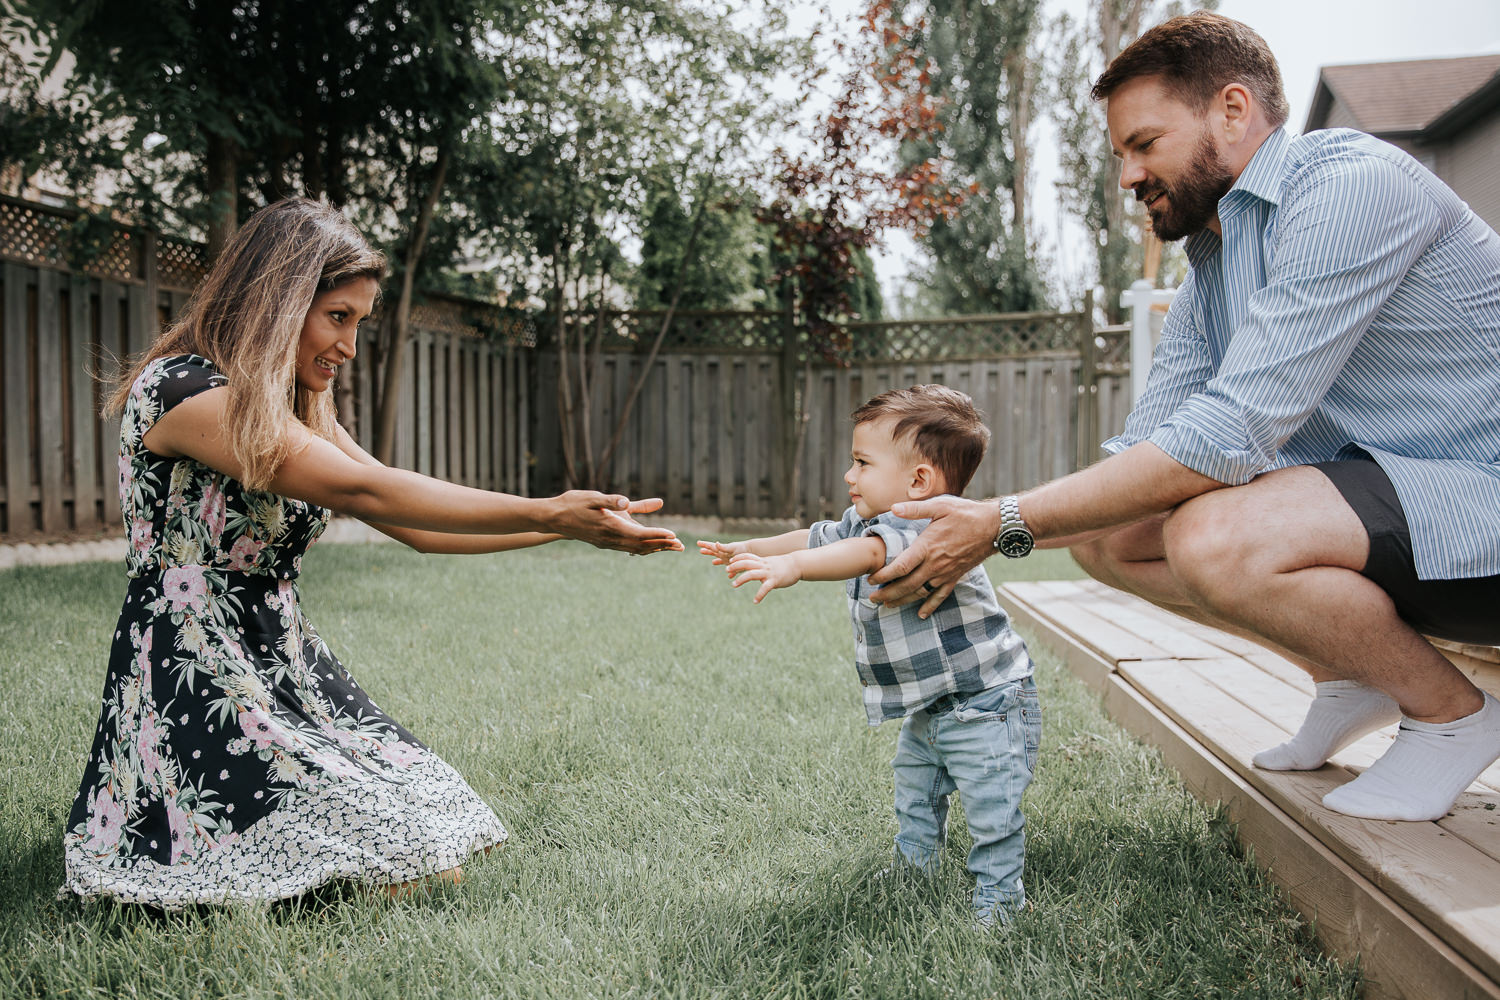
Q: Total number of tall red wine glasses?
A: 0